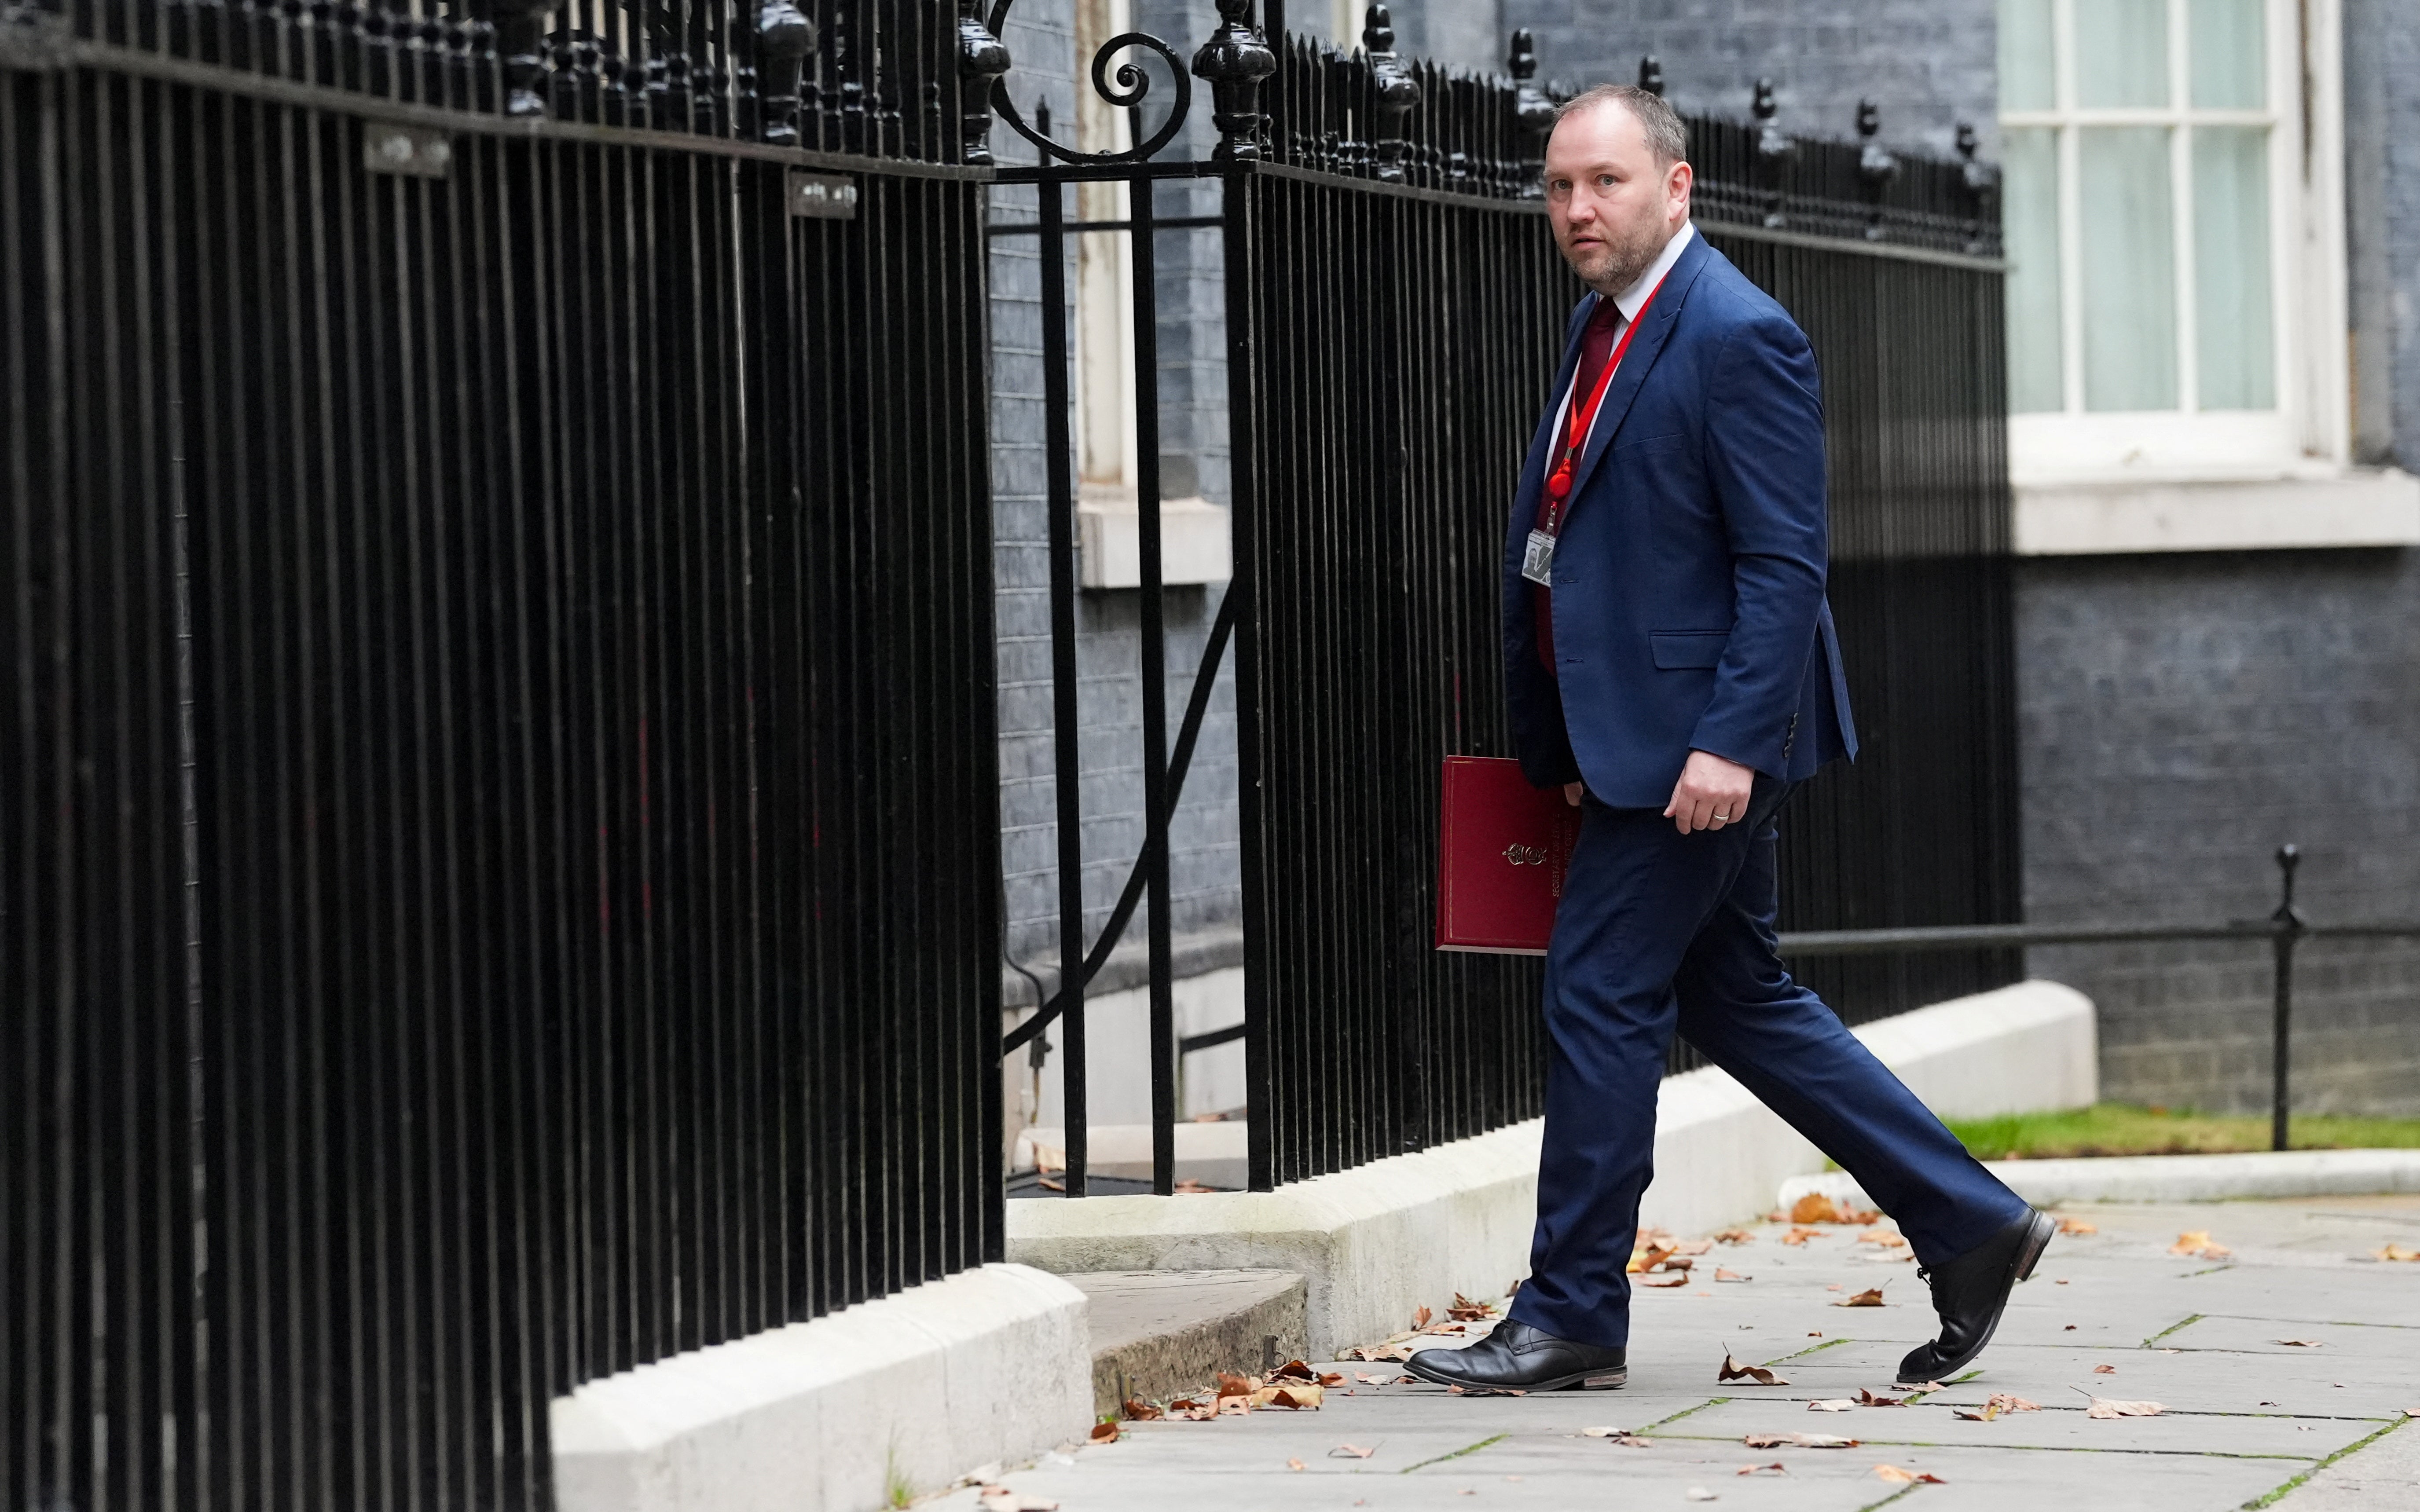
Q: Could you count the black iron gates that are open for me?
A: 0